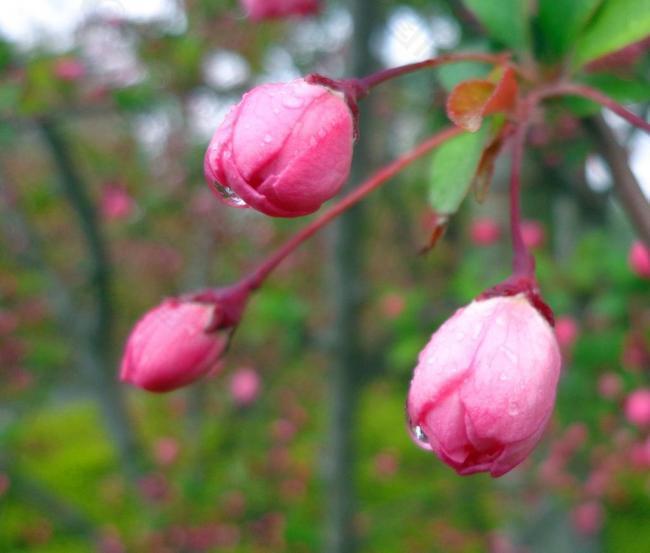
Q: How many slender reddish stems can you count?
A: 4